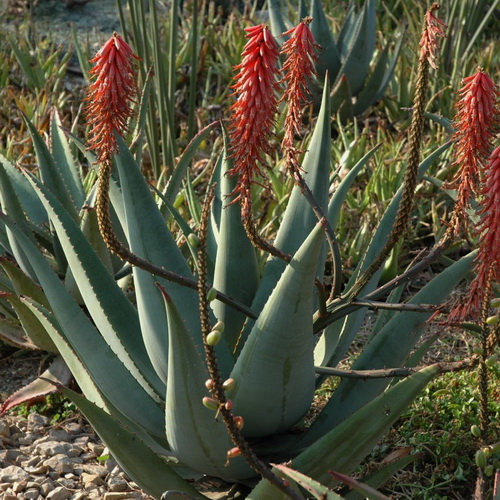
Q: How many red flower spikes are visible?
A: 6